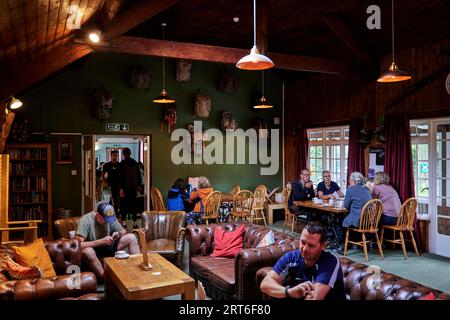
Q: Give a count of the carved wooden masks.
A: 0